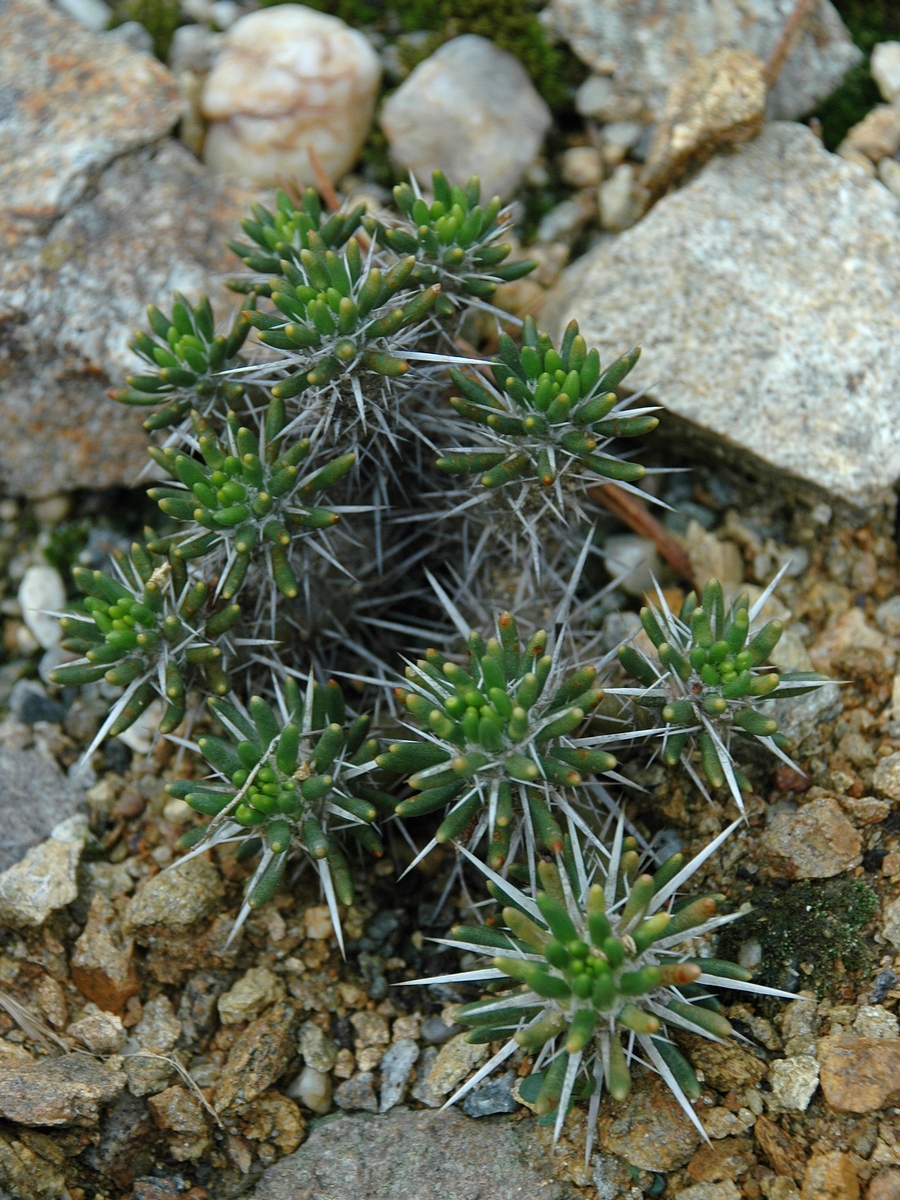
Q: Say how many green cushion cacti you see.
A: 11